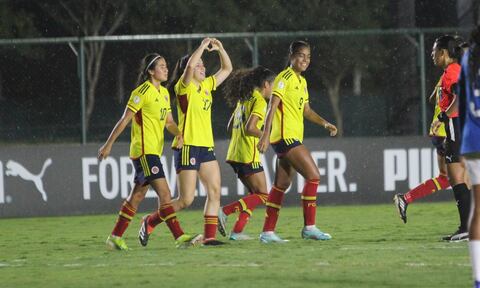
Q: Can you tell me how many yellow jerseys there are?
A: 5